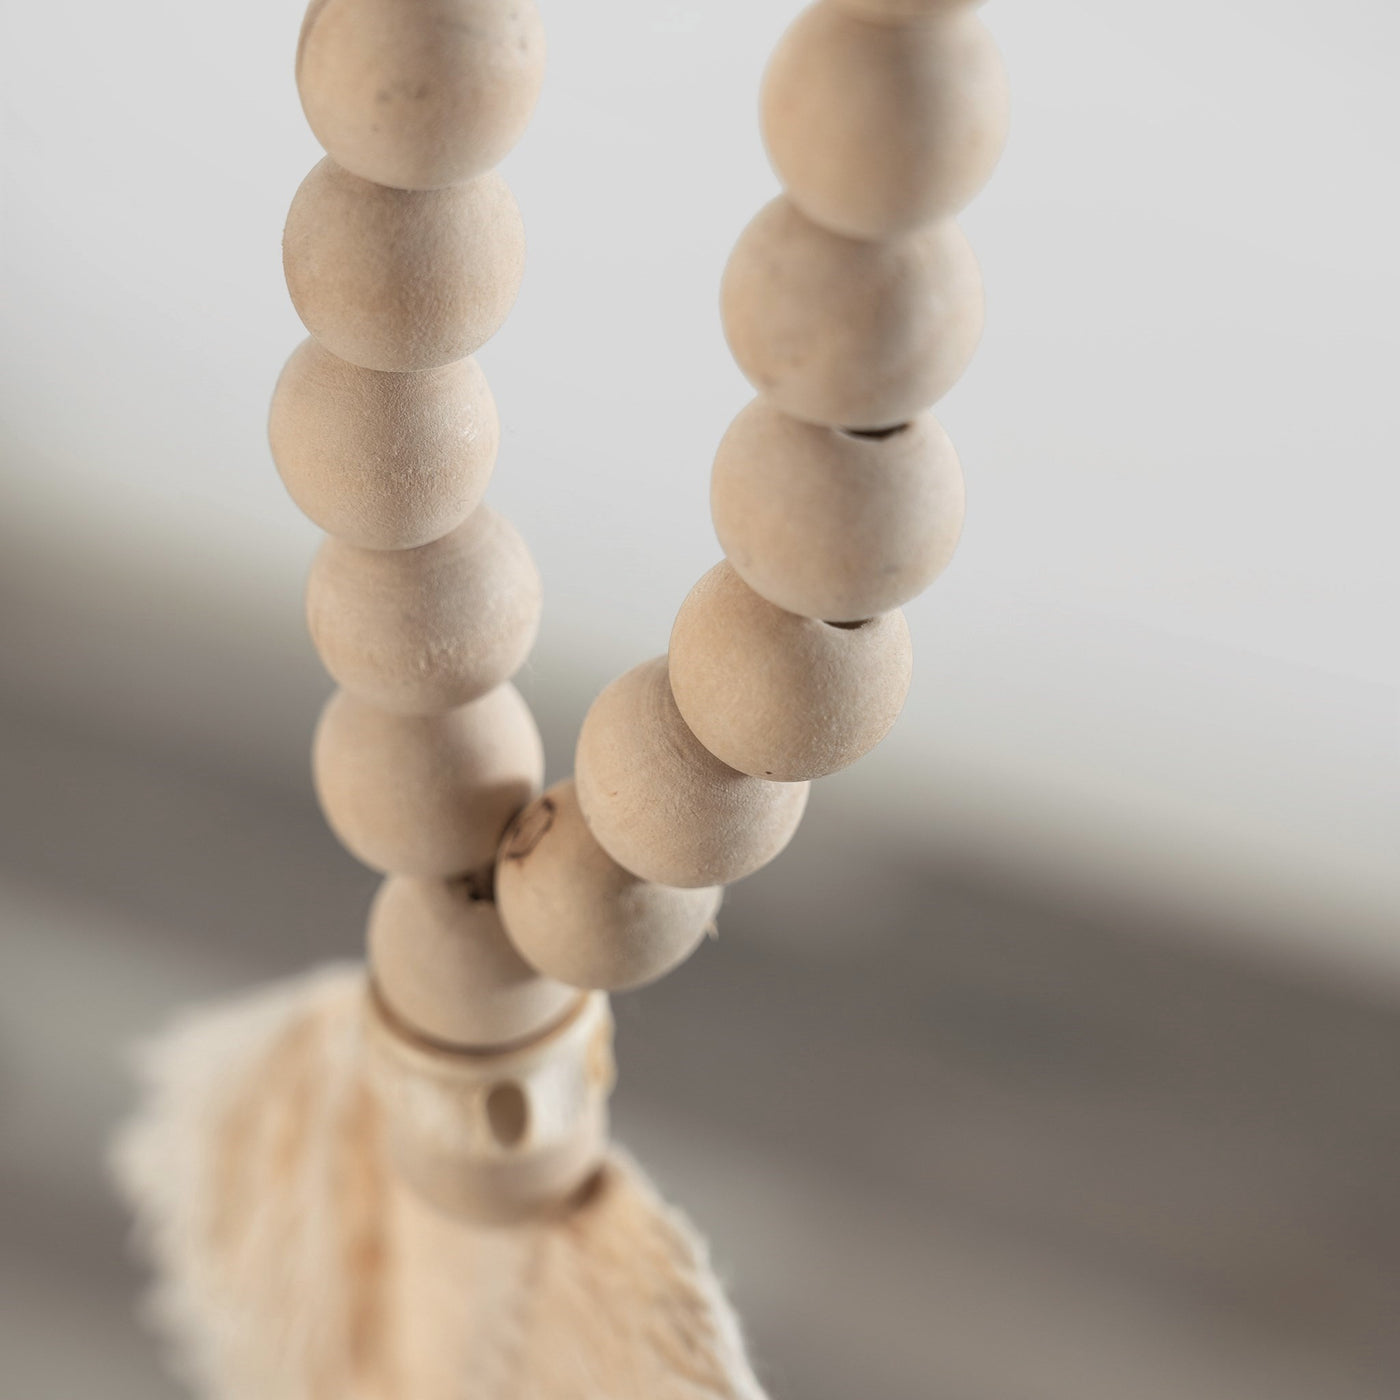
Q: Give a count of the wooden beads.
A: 13